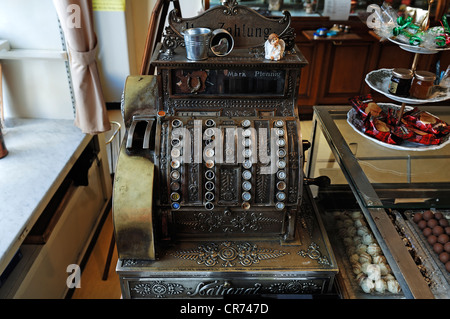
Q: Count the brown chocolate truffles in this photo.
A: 15